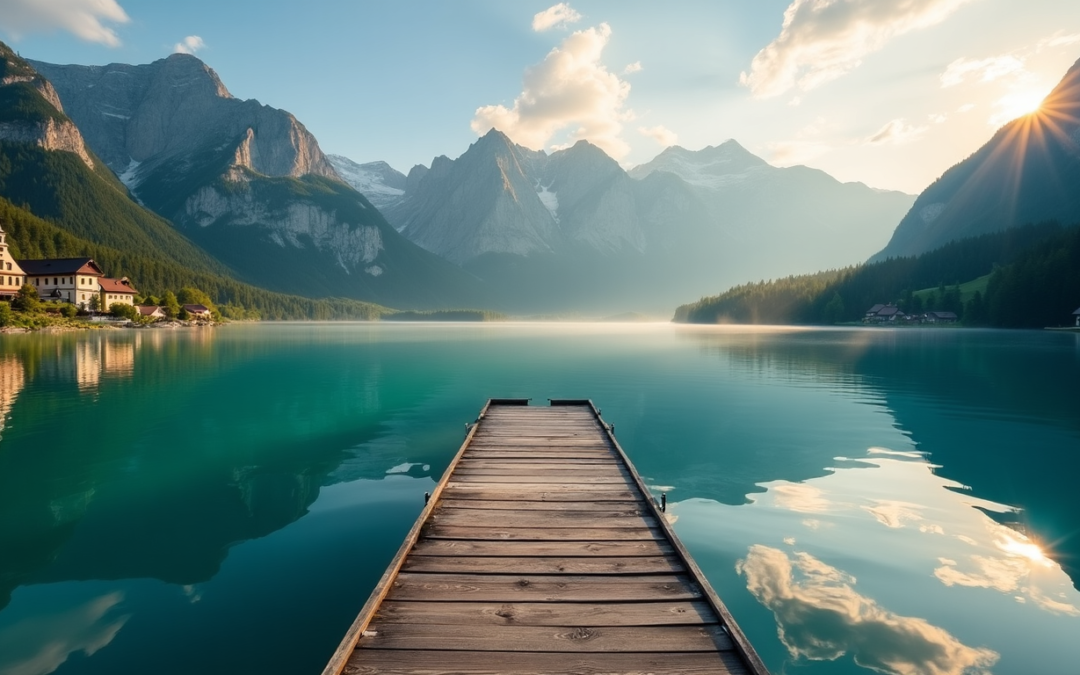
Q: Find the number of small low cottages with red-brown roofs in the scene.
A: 2